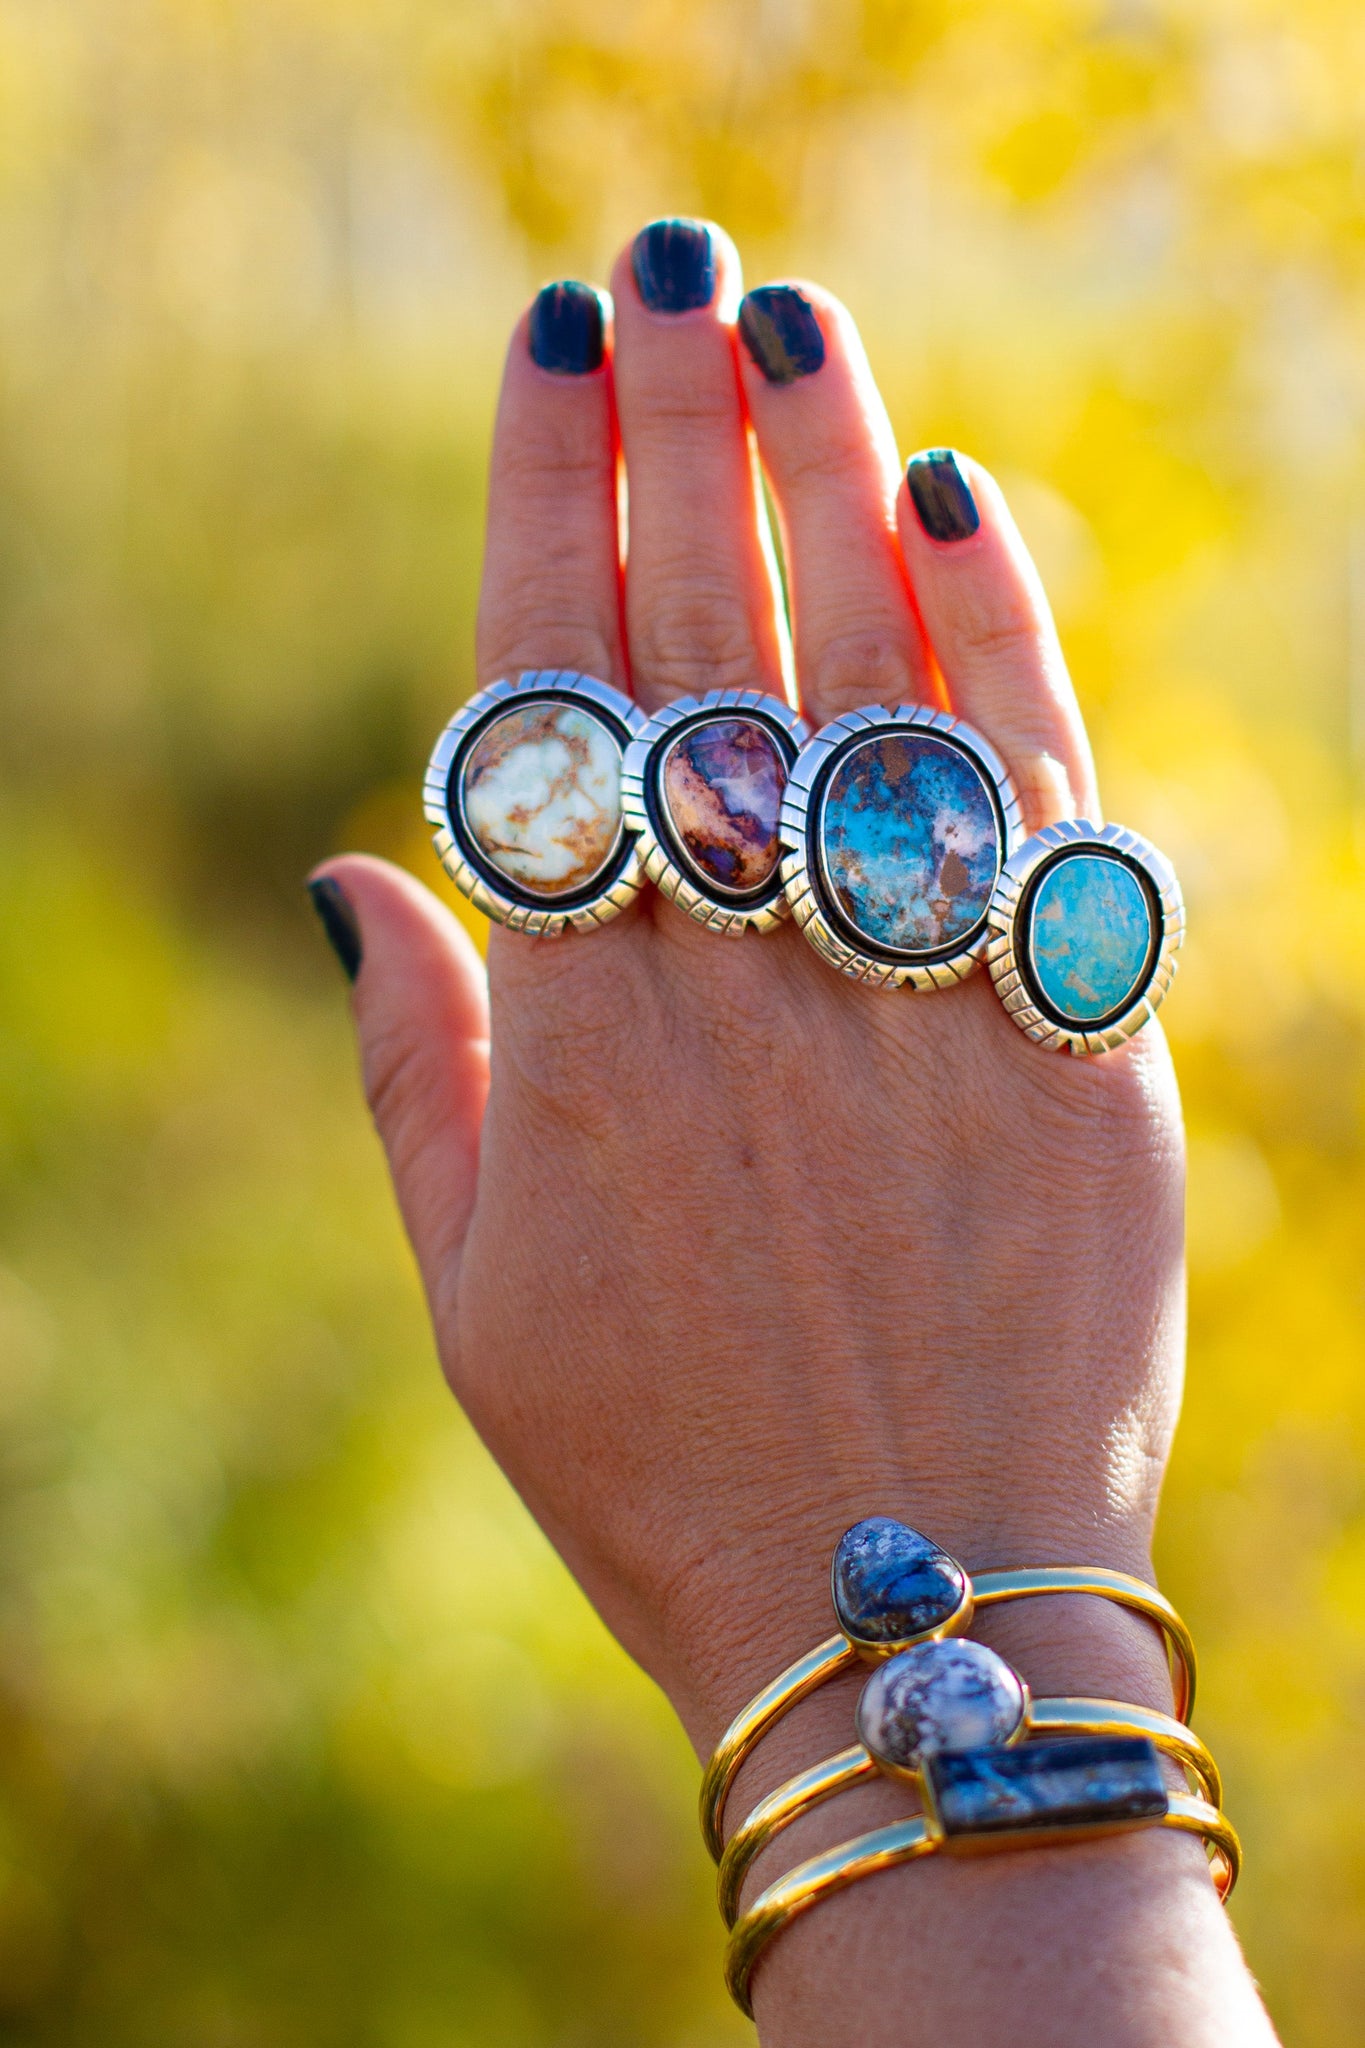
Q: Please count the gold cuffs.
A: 3